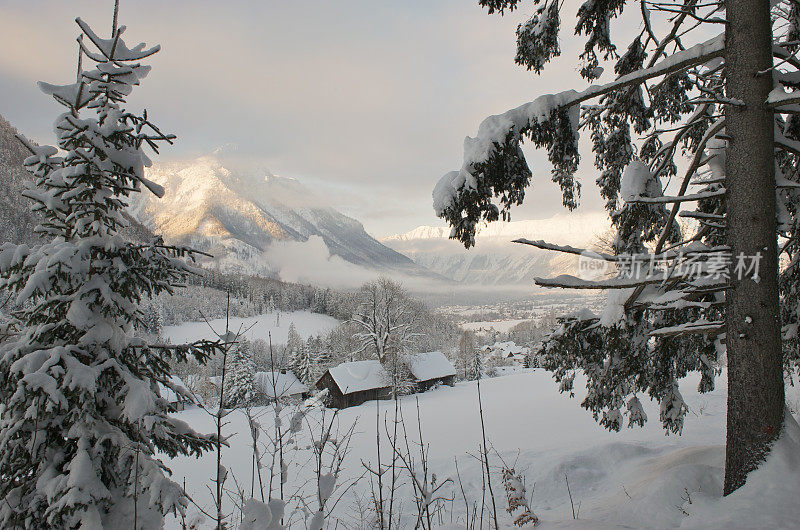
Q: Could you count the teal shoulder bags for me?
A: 0